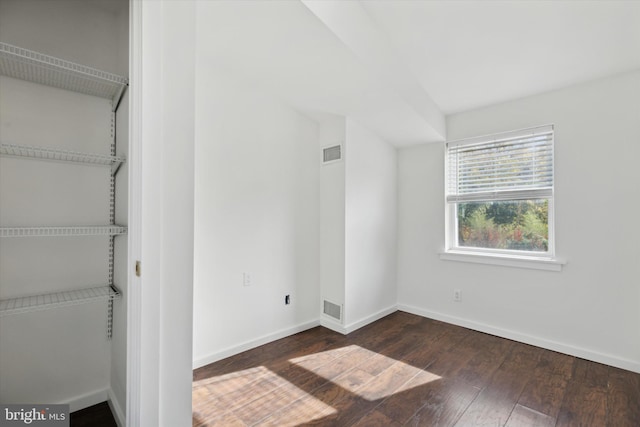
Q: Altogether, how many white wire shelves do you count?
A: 4